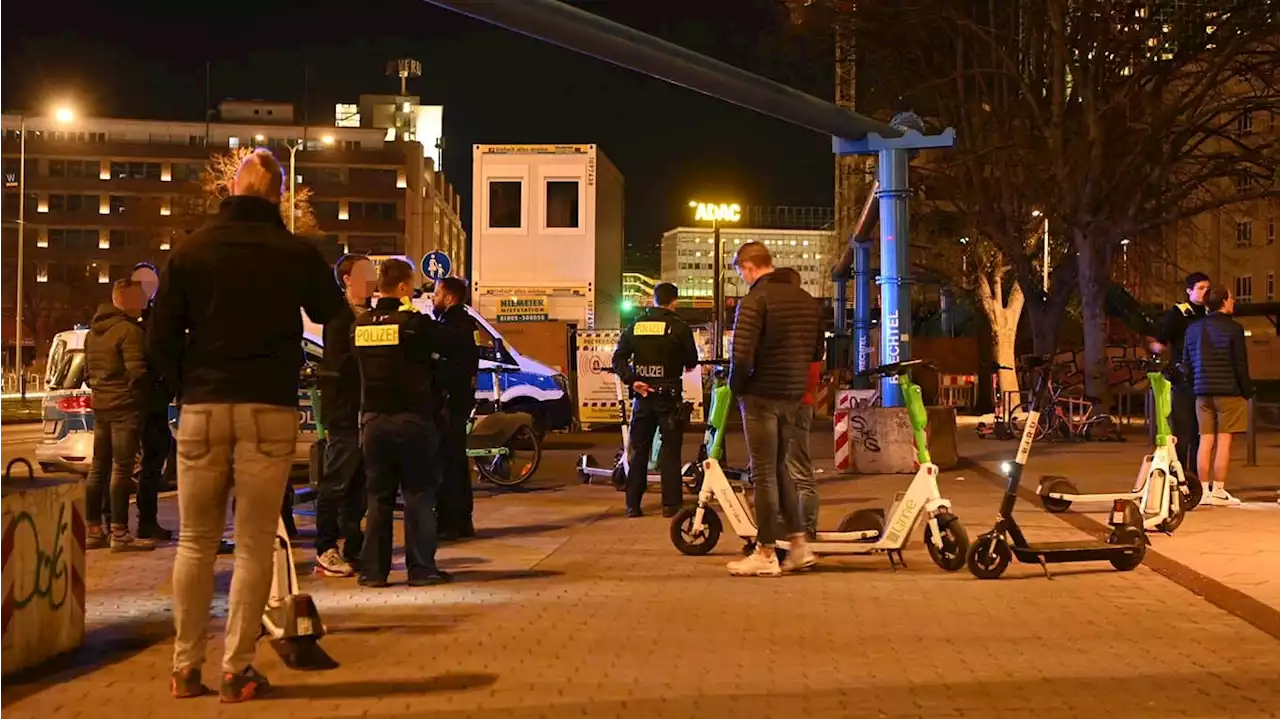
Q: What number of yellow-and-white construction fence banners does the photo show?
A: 1